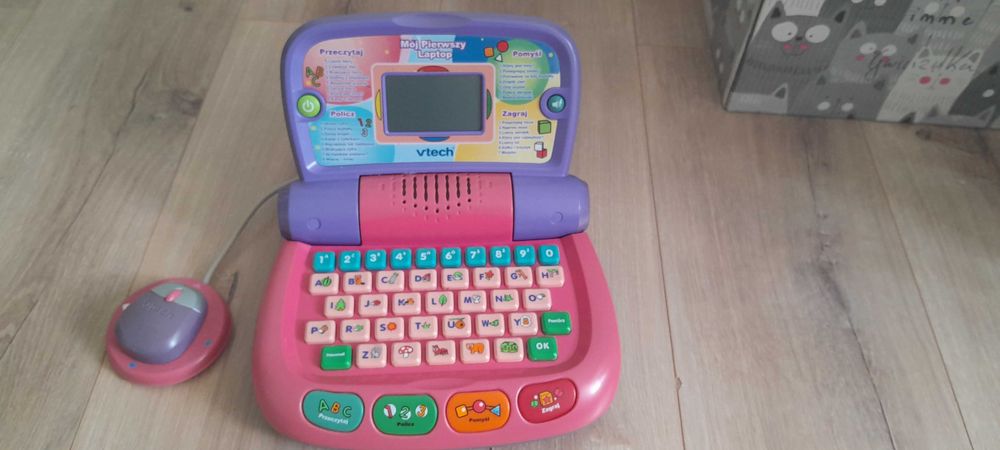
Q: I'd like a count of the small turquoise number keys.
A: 10